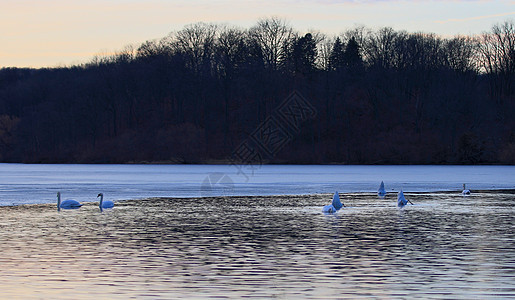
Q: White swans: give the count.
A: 7